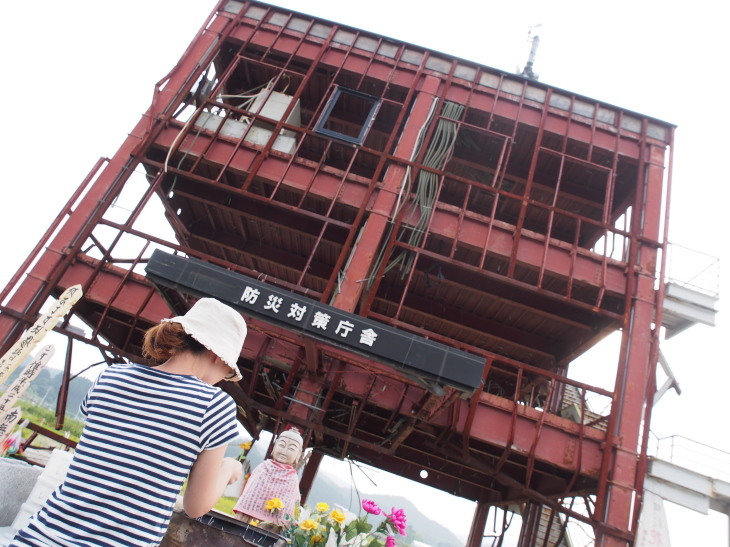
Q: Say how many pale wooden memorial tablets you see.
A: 3